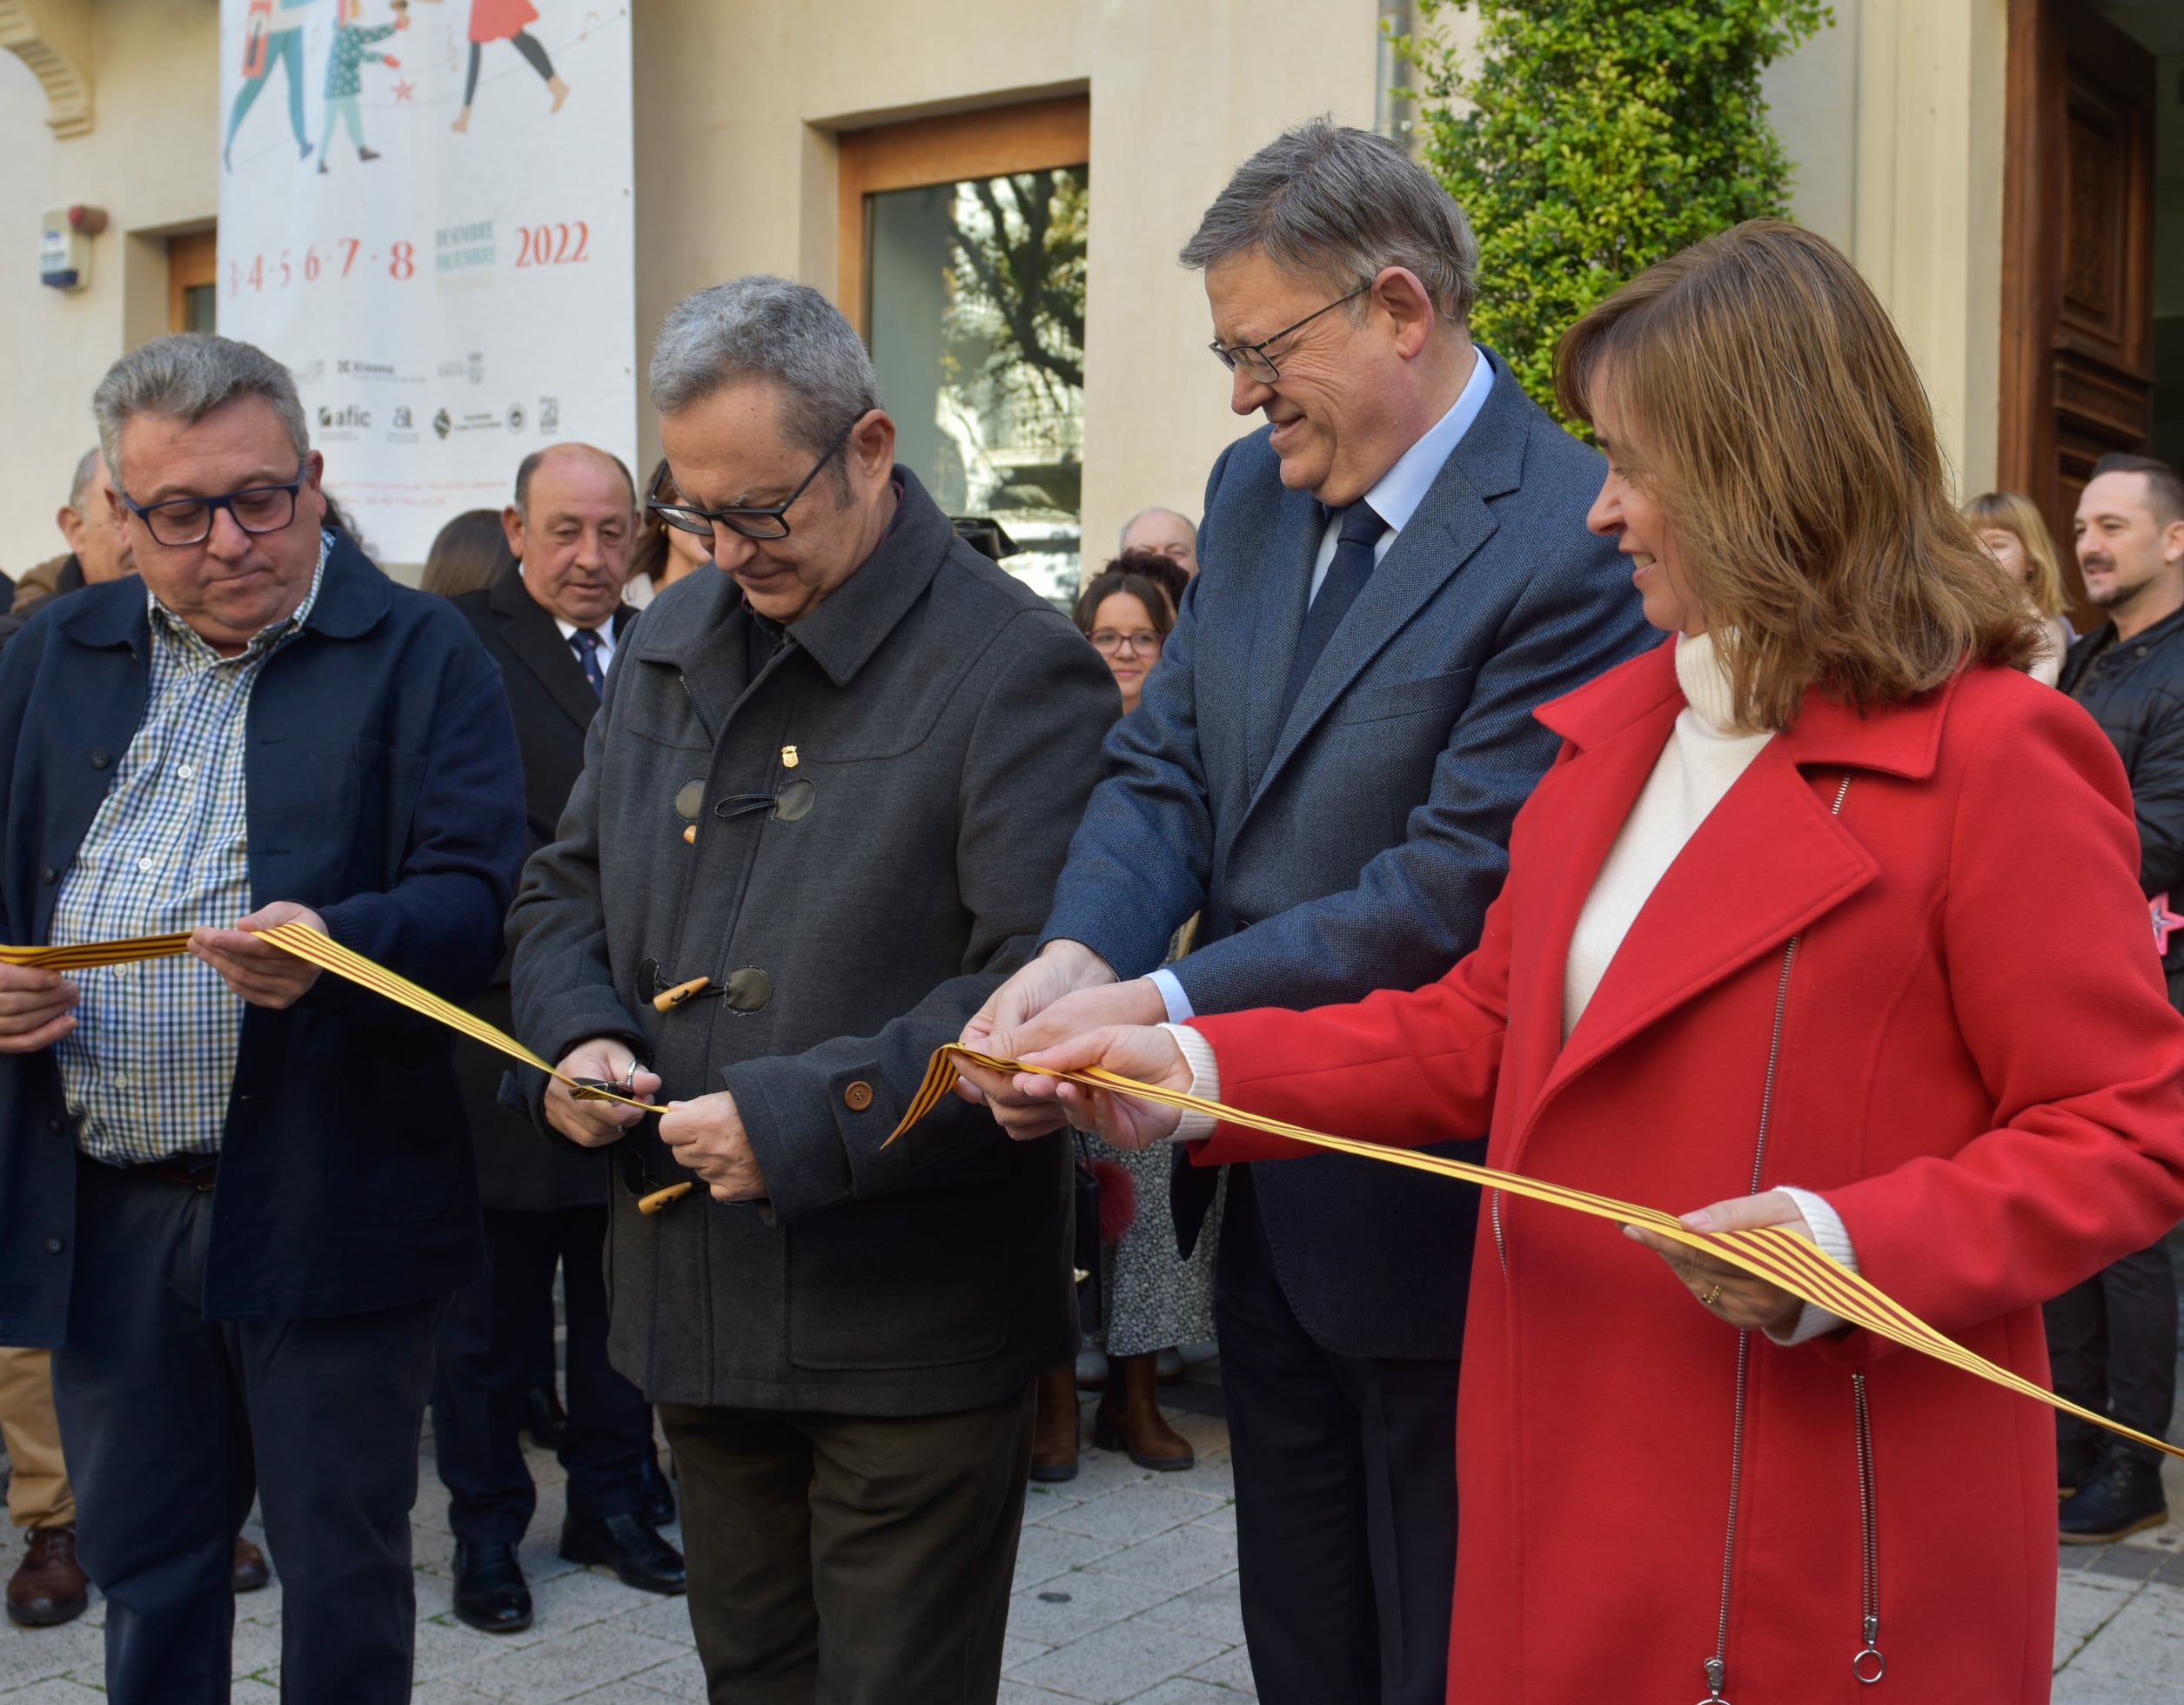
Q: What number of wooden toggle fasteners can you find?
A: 3